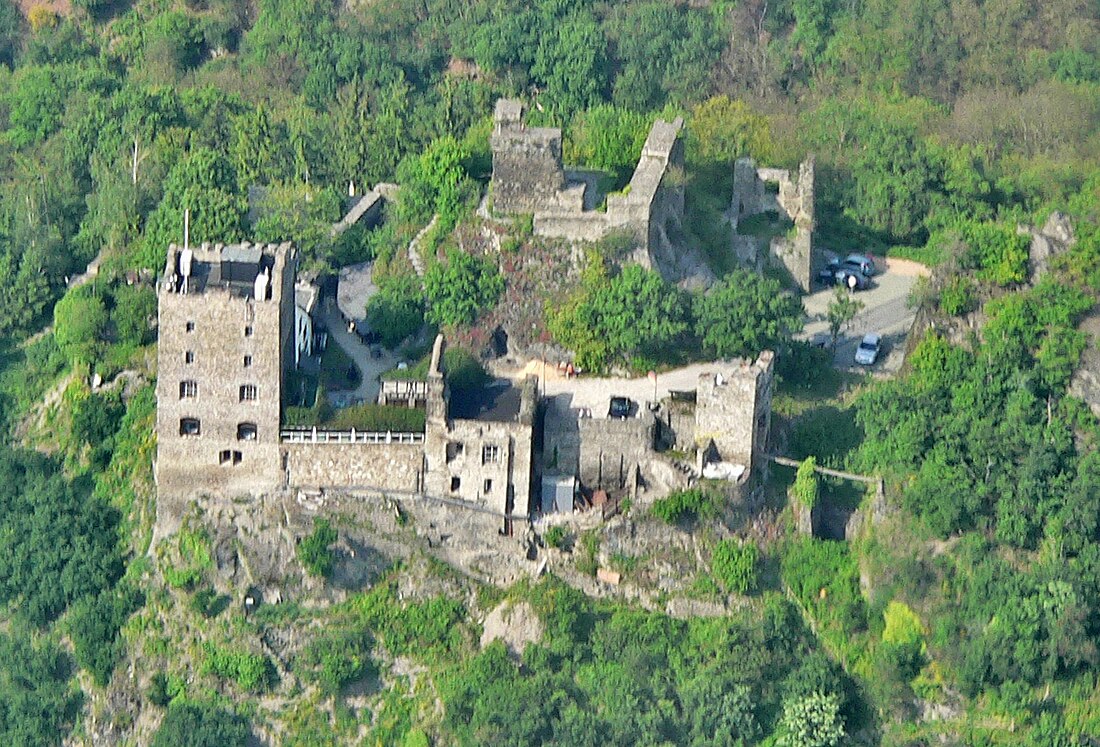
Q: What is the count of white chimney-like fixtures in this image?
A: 2